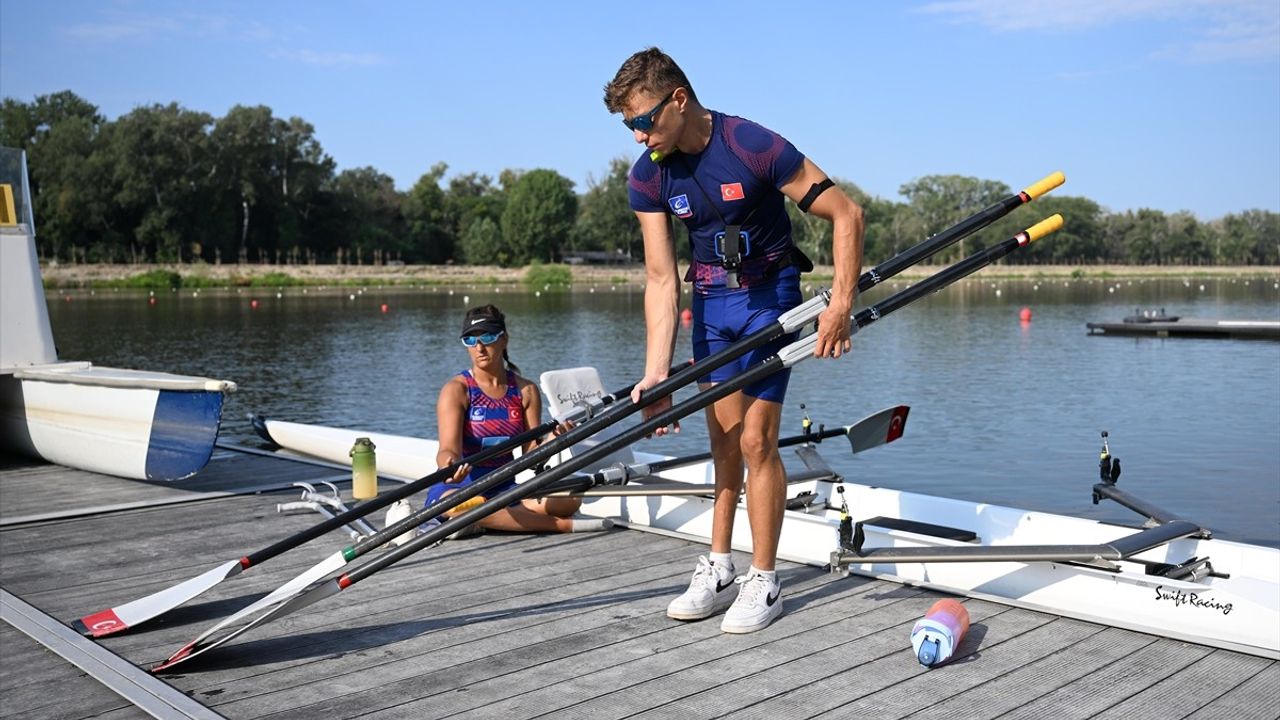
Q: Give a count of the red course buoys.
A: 6